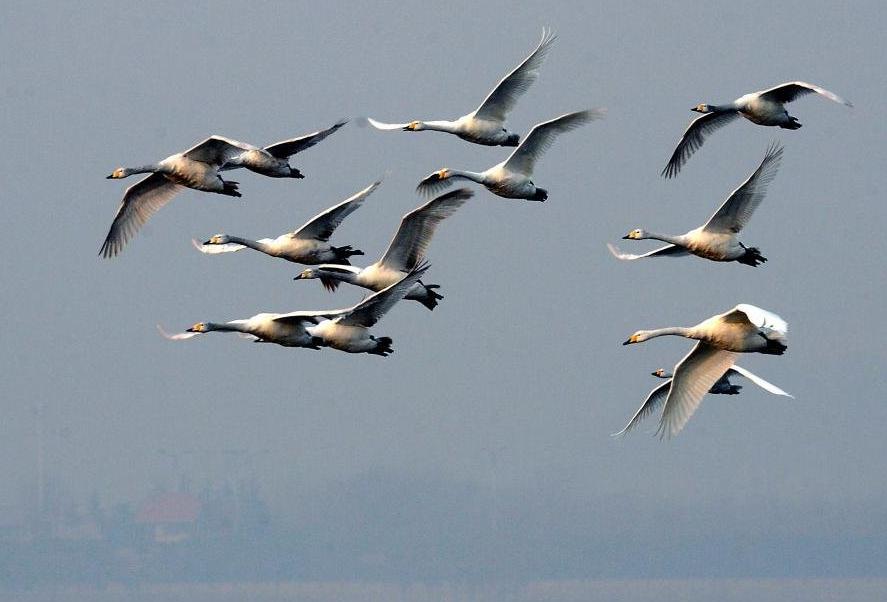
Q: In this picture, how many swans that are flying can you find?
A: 12